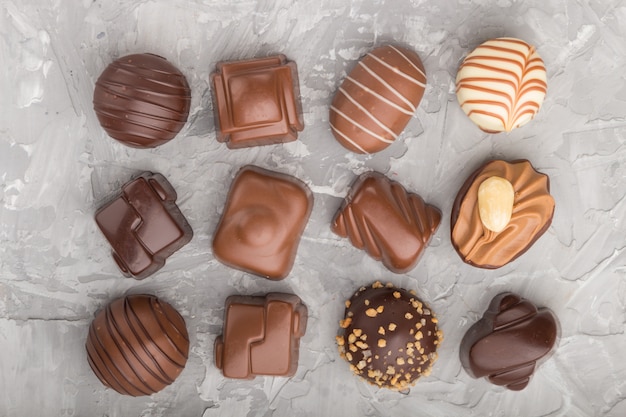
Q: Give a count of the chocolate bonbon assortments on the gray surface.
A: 12